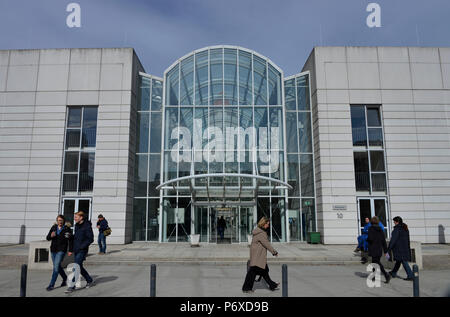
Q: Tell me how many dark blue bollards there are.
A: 4